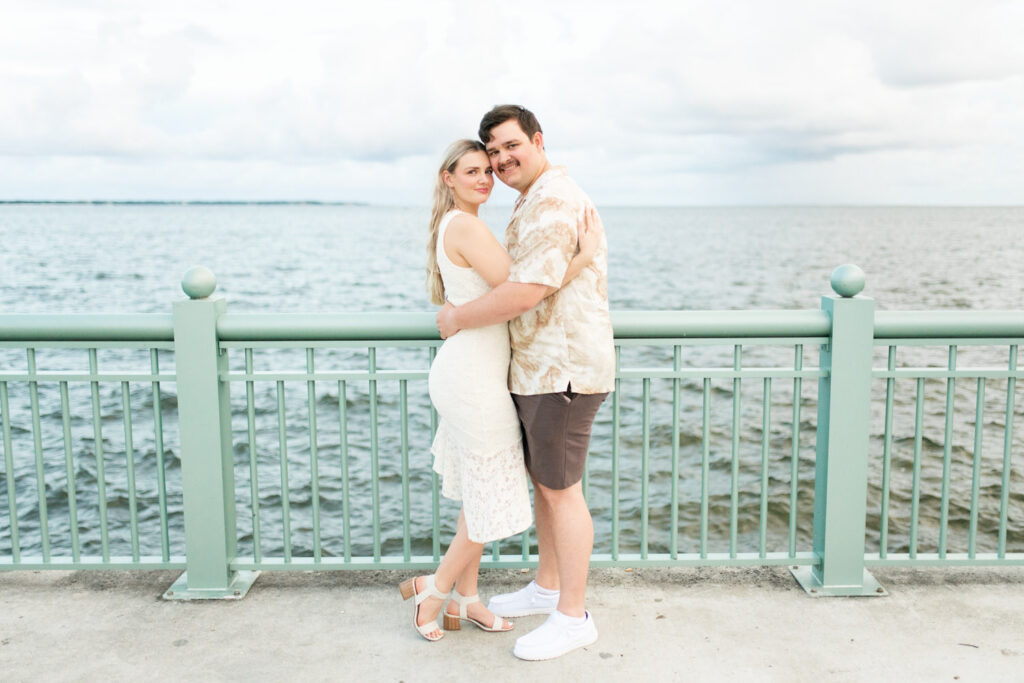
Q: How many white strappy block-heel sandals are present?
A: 2